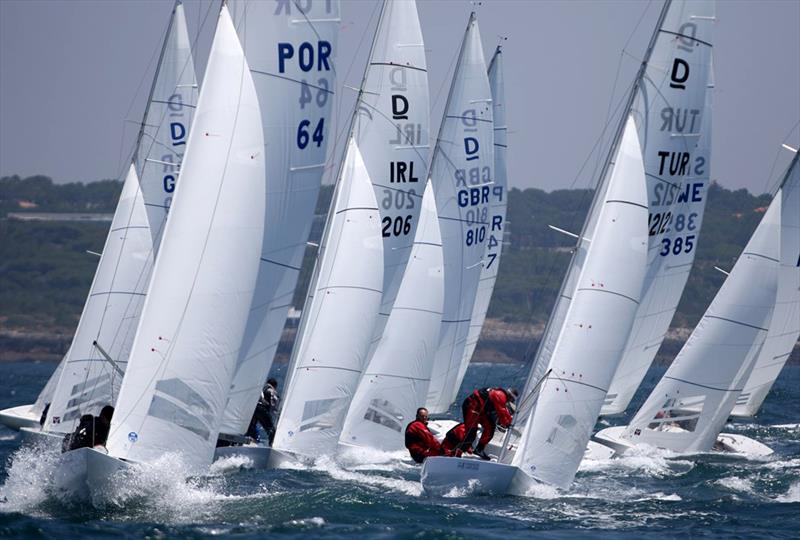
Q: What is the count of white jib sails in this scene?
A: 6